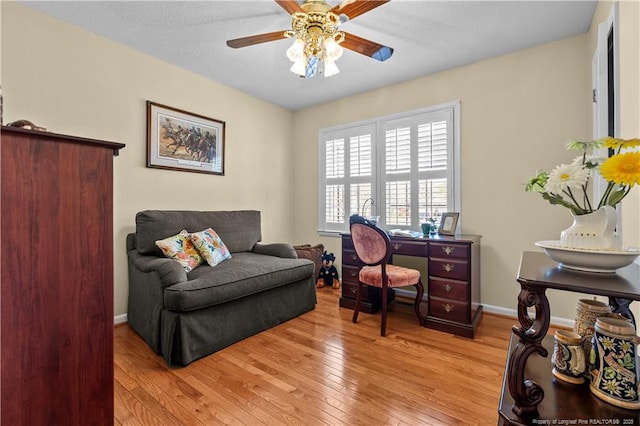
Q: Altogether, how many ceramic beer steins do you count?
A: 3